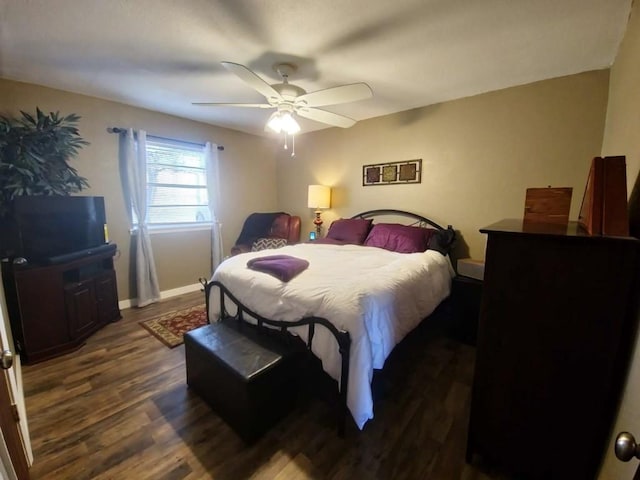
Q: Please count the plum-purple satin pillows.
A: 2